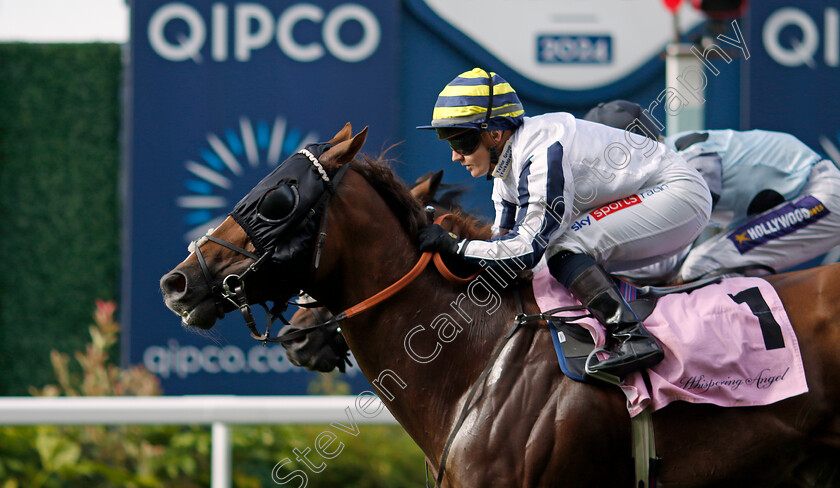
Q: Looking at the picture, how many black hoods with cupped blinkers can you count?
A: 1